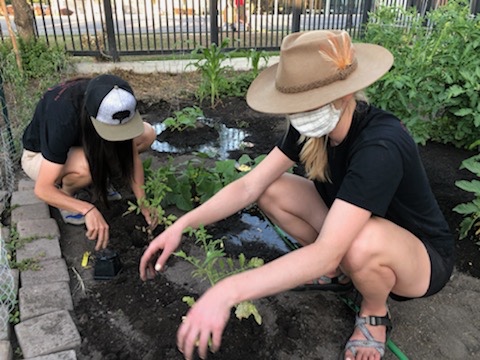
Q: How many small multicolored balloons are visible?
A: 0